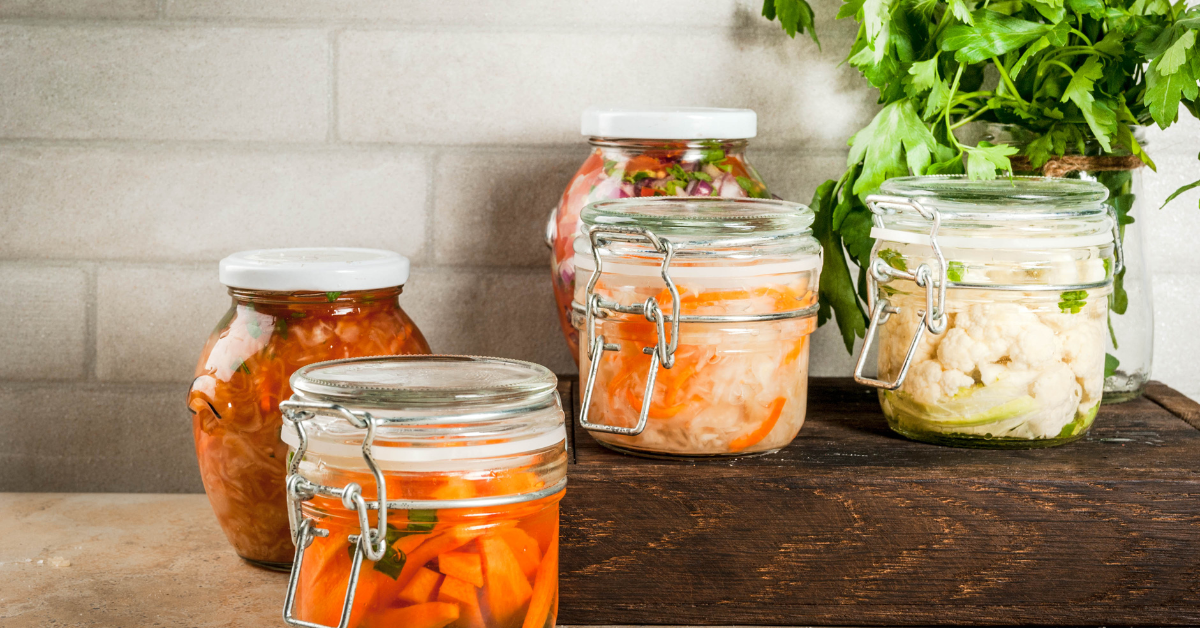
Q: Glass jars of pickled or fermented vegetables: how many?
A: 5